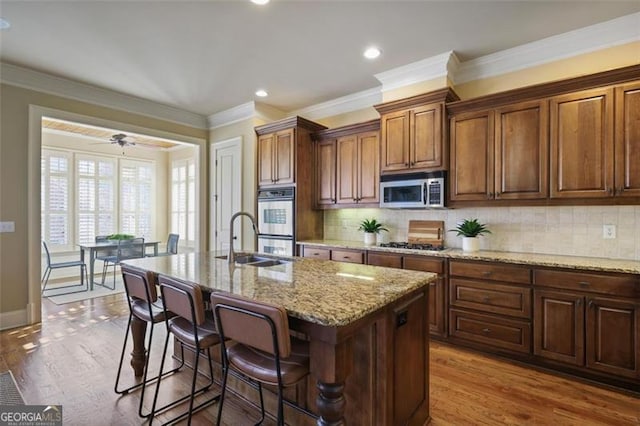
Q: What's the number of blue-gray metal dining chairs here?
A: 4